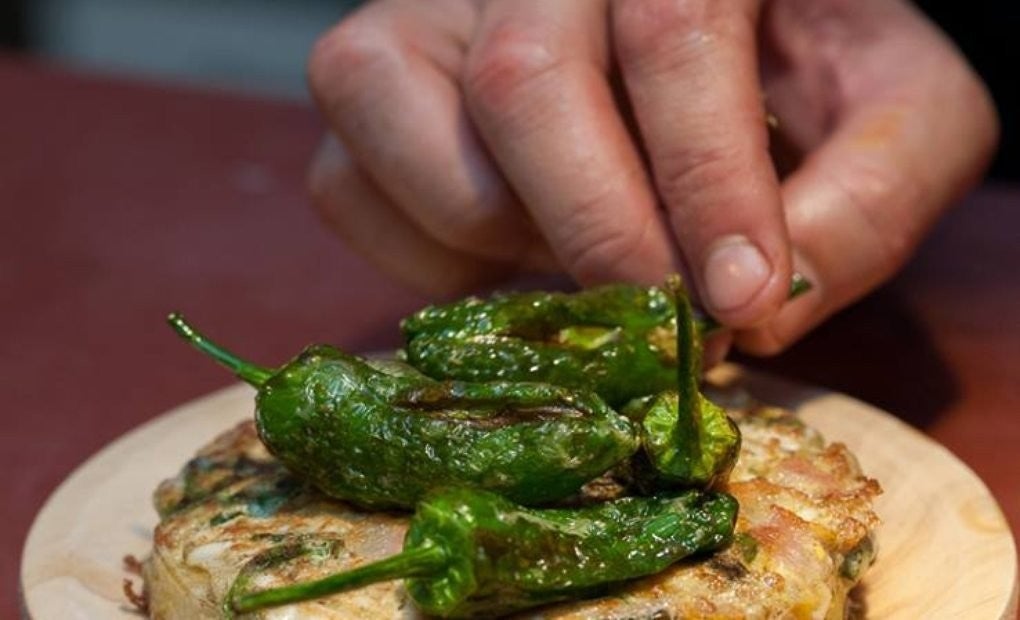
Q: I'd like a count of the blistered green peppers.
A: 4